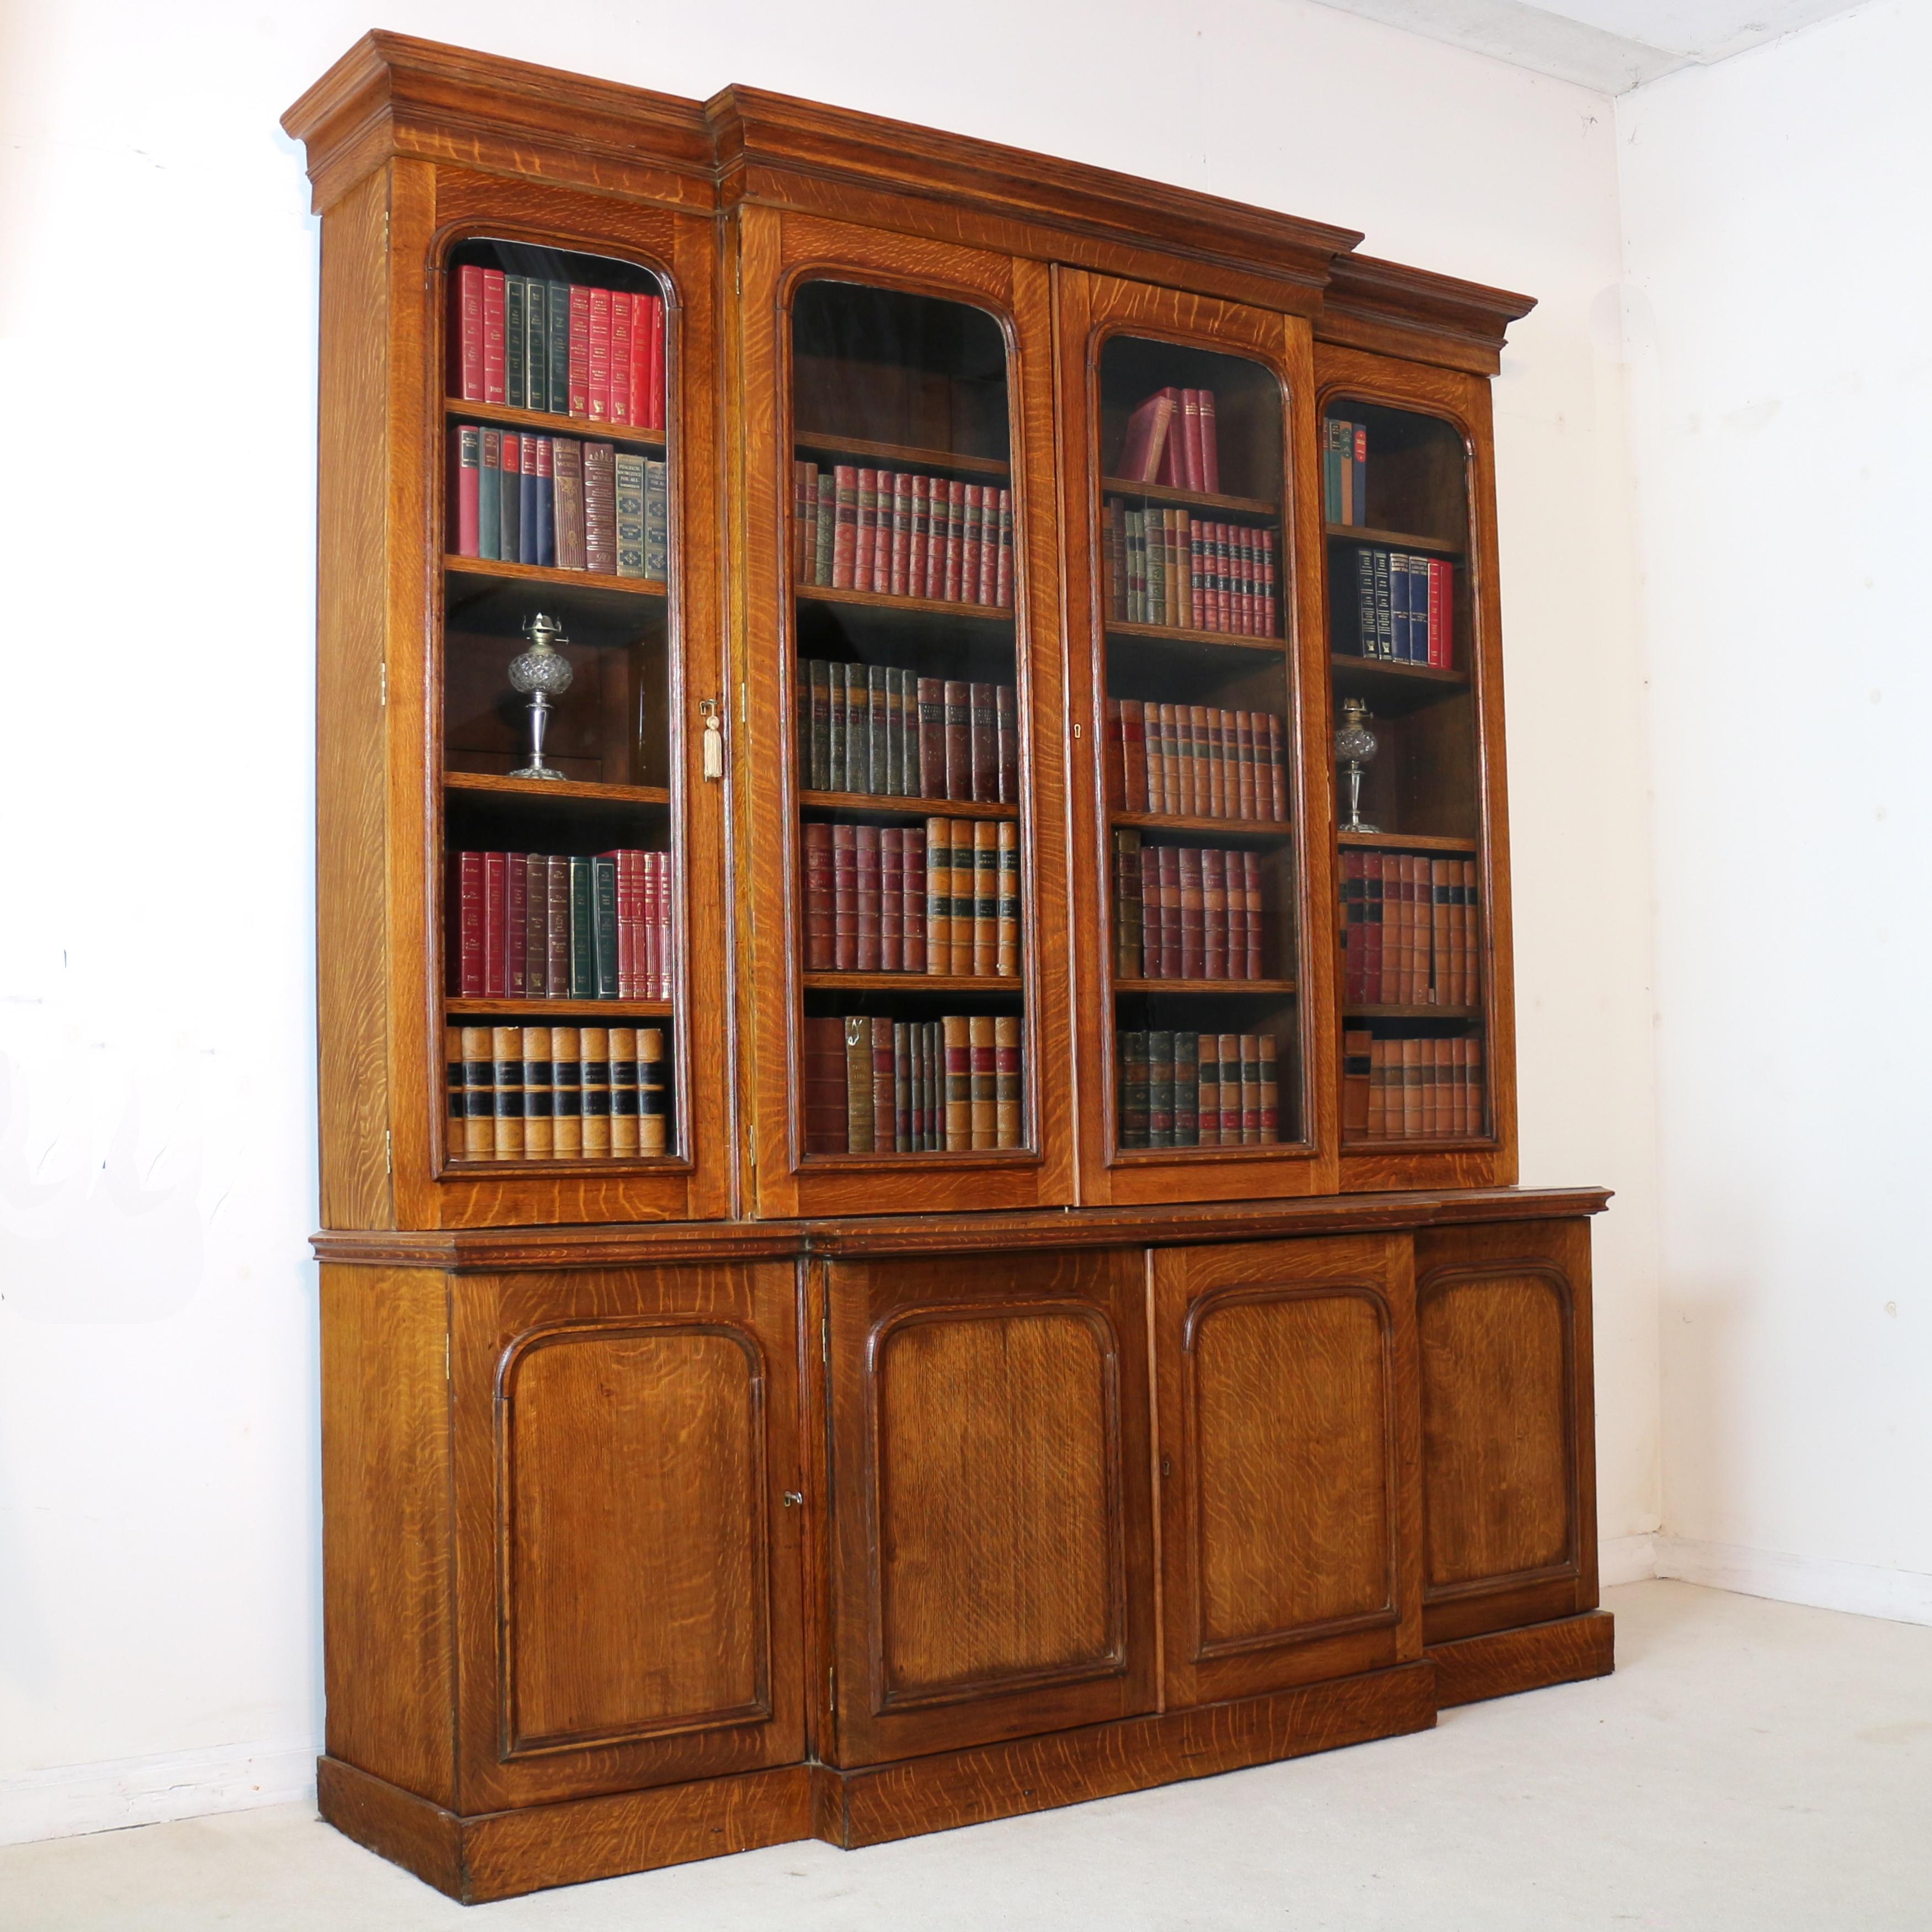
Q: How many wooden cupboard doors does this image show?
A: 4